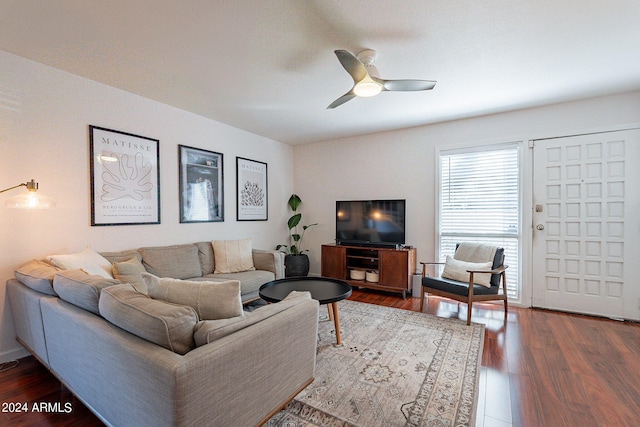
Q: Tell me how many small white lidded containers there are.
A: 2